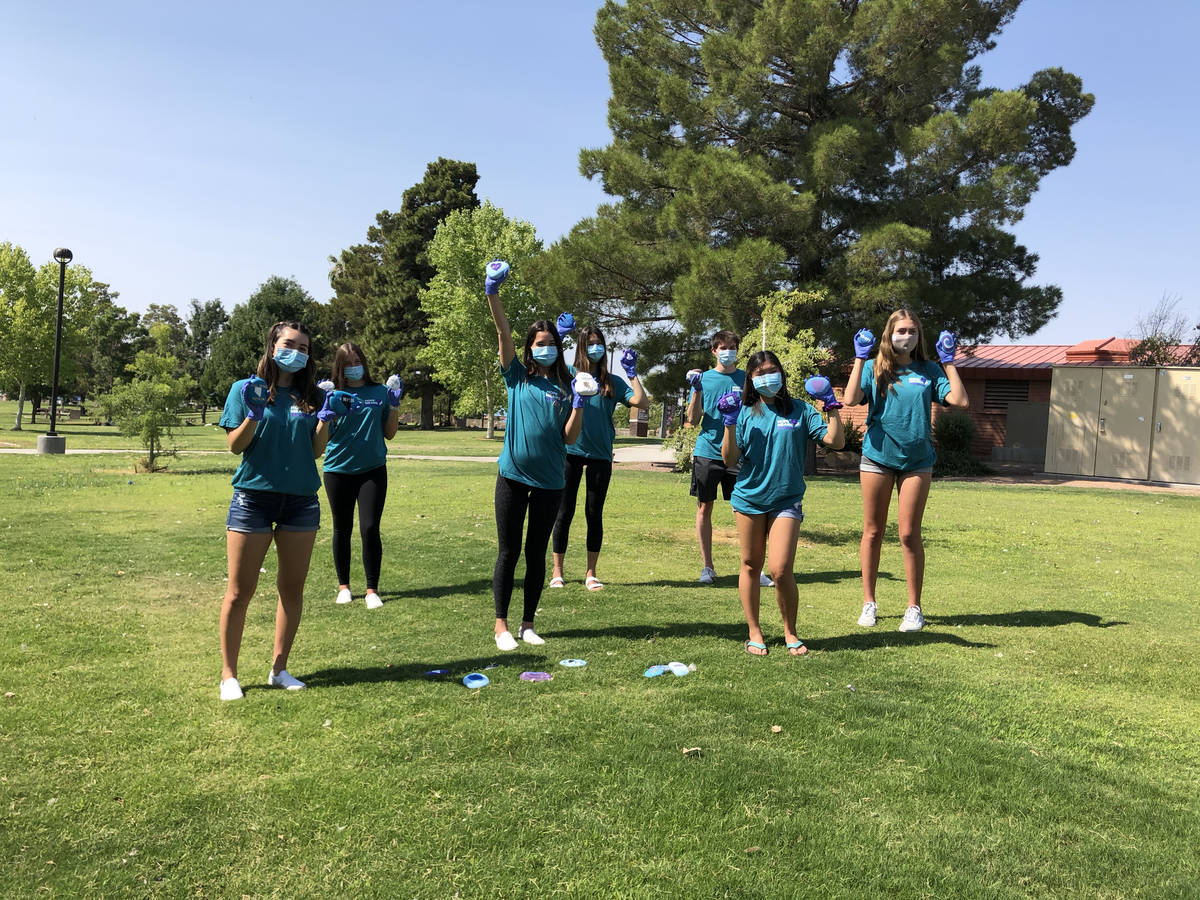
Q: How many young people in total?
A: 7